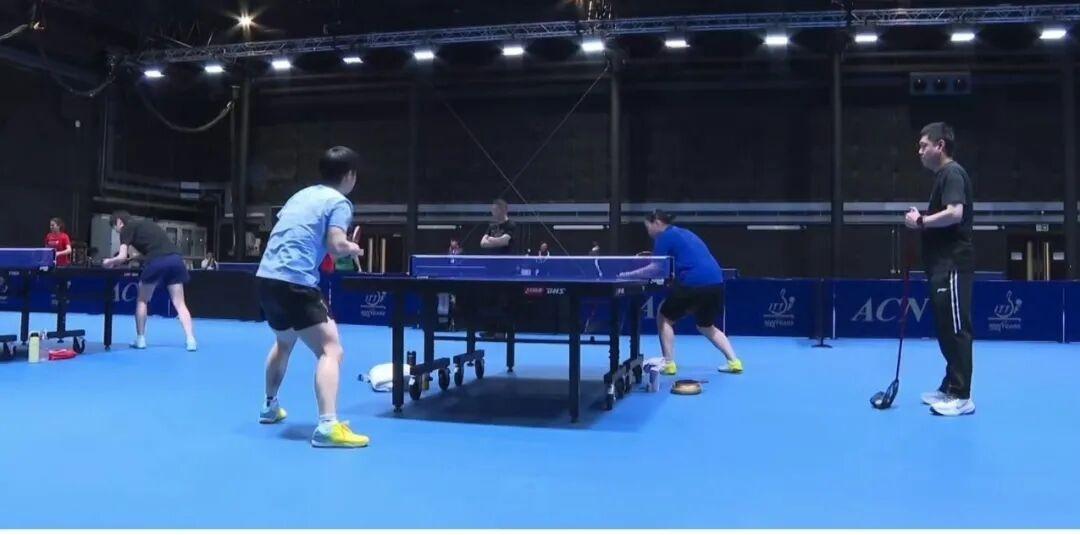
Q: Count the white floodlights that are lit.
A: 12